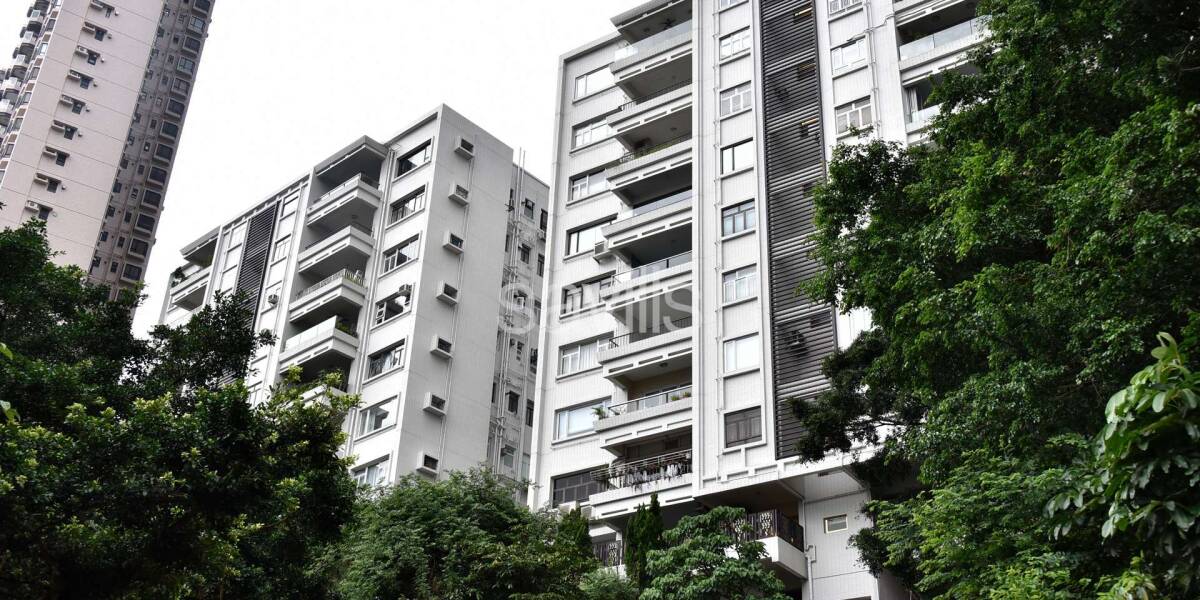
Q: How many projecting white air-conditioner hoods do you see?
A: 7